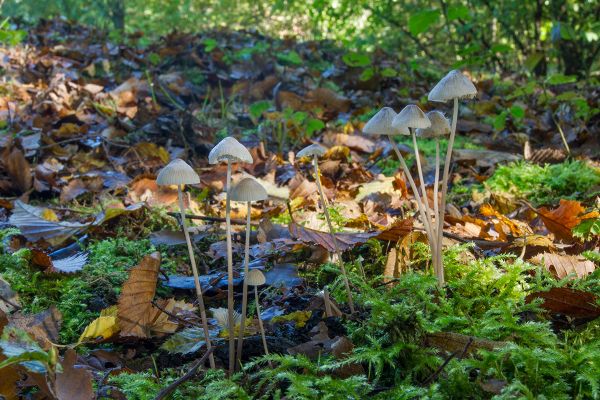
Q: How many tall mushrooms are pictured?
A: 8